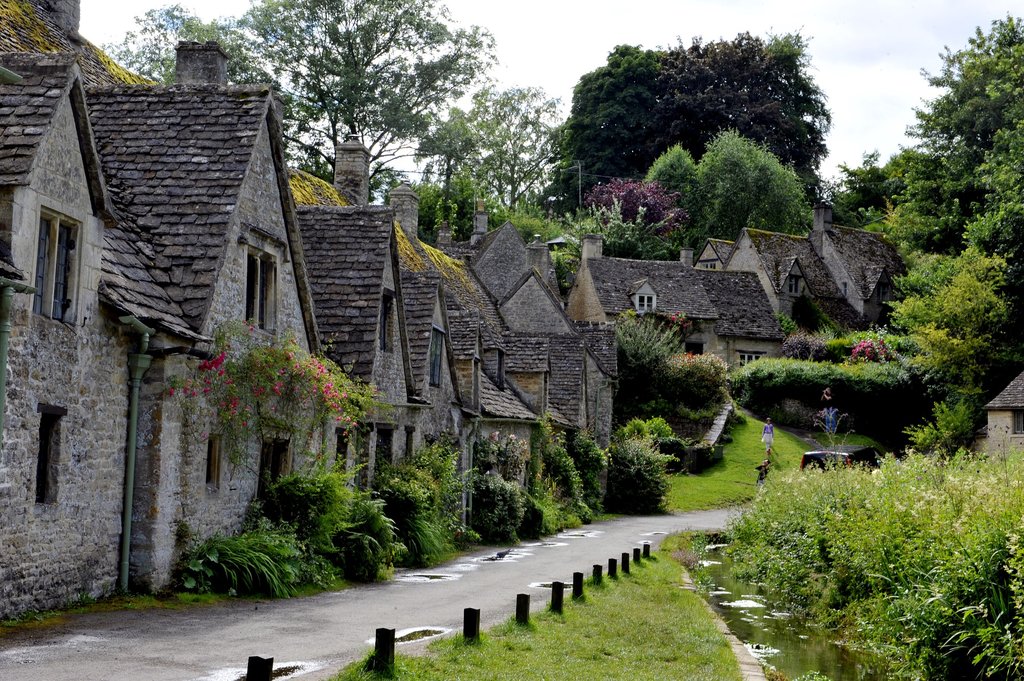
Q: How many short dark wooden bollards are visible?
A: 11